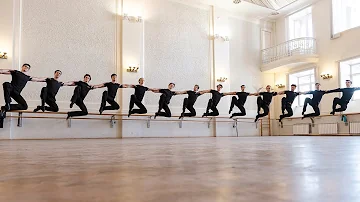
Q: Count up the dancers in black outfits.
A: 13